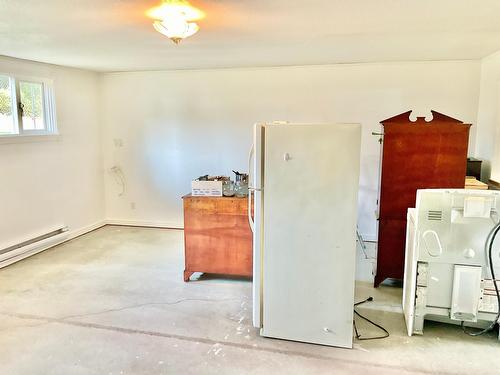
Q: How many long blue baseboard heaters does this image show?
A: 0